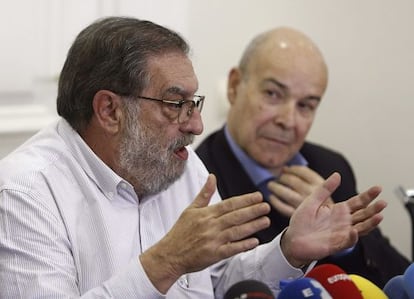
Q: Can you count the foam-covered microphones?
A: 6